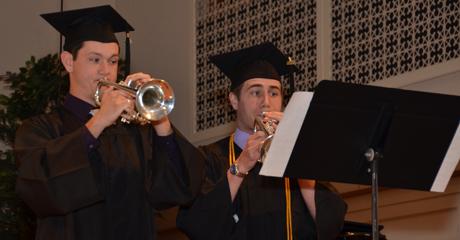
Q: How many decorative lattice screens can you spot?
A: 2